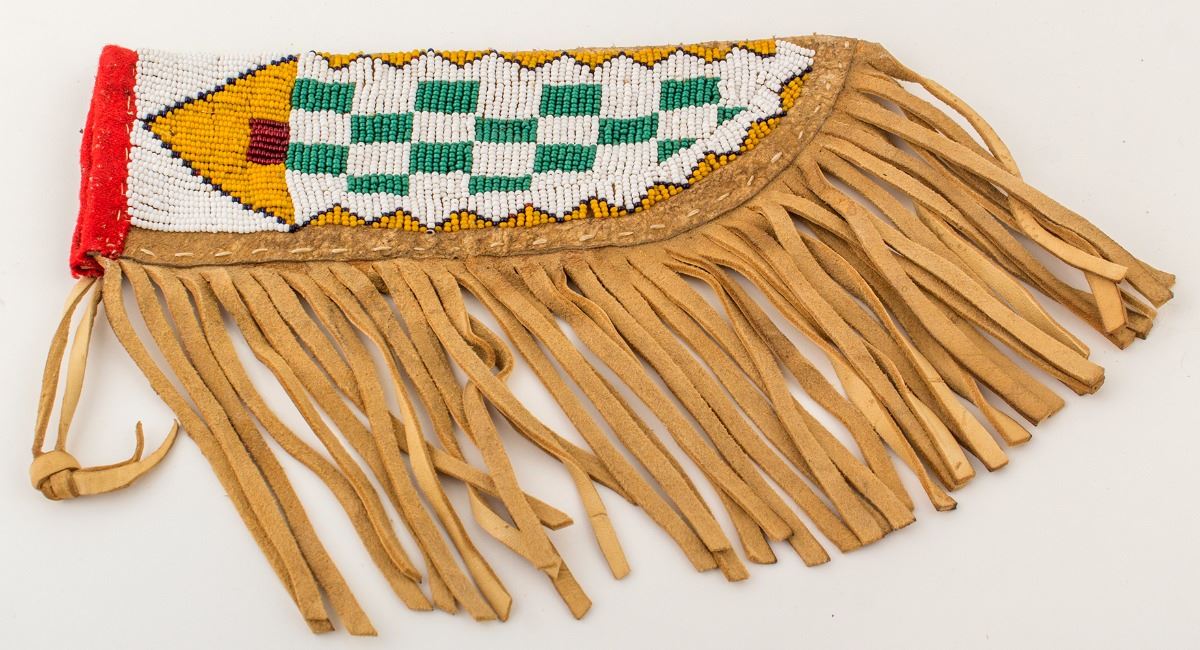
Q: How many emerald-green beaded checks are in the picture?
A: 14